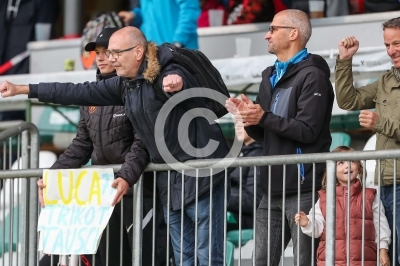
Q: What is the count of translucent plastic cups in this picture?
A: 4